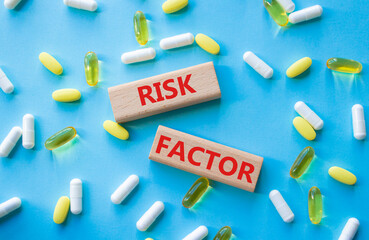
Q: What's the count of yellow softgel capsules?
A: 9